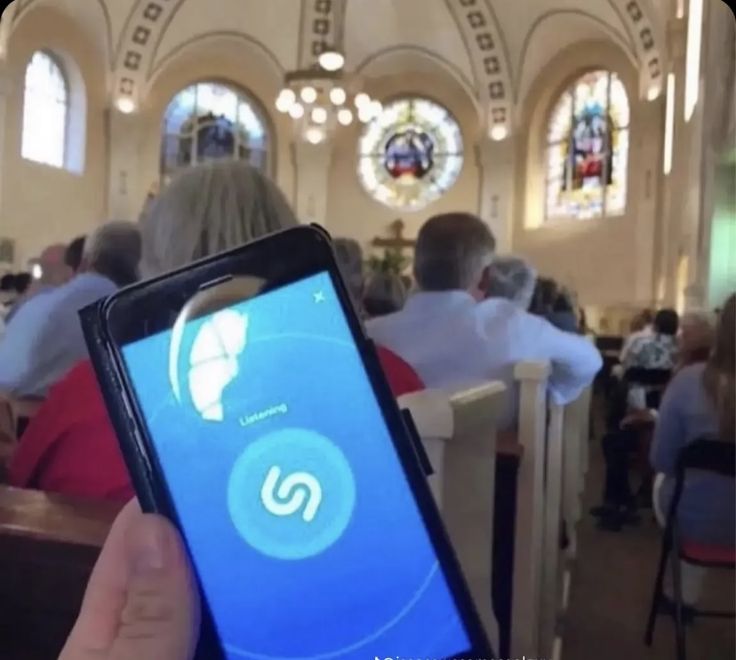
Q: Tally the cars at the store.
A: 0